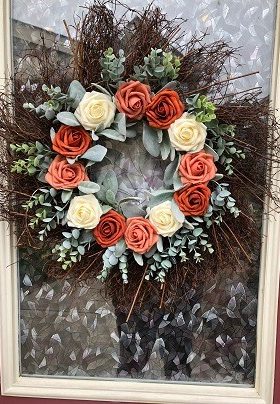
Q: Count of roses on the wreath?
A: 12